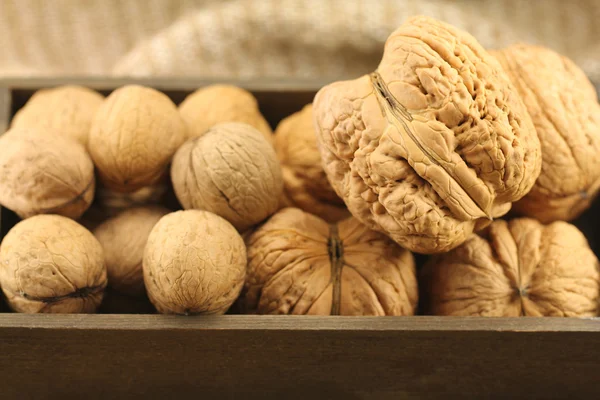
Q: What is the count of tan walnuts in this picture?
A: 13